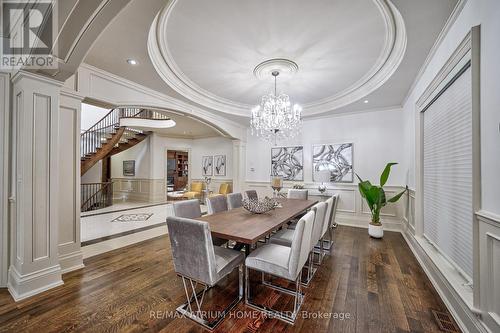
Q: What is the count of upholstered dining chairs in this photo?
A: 10